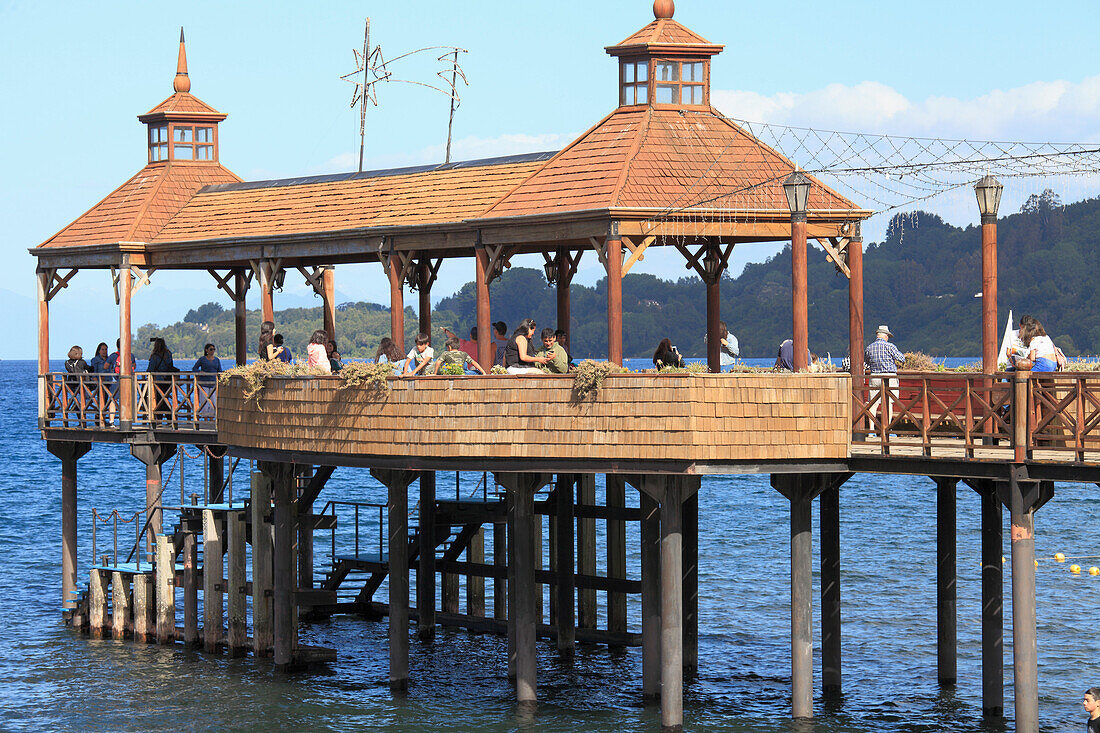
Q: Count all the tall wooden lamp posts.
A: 2